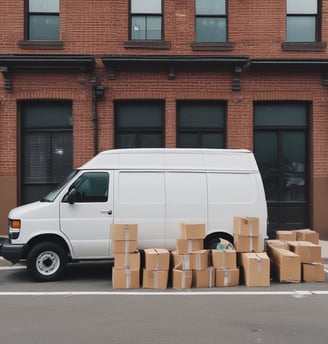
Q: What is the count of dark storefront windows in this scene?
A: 4